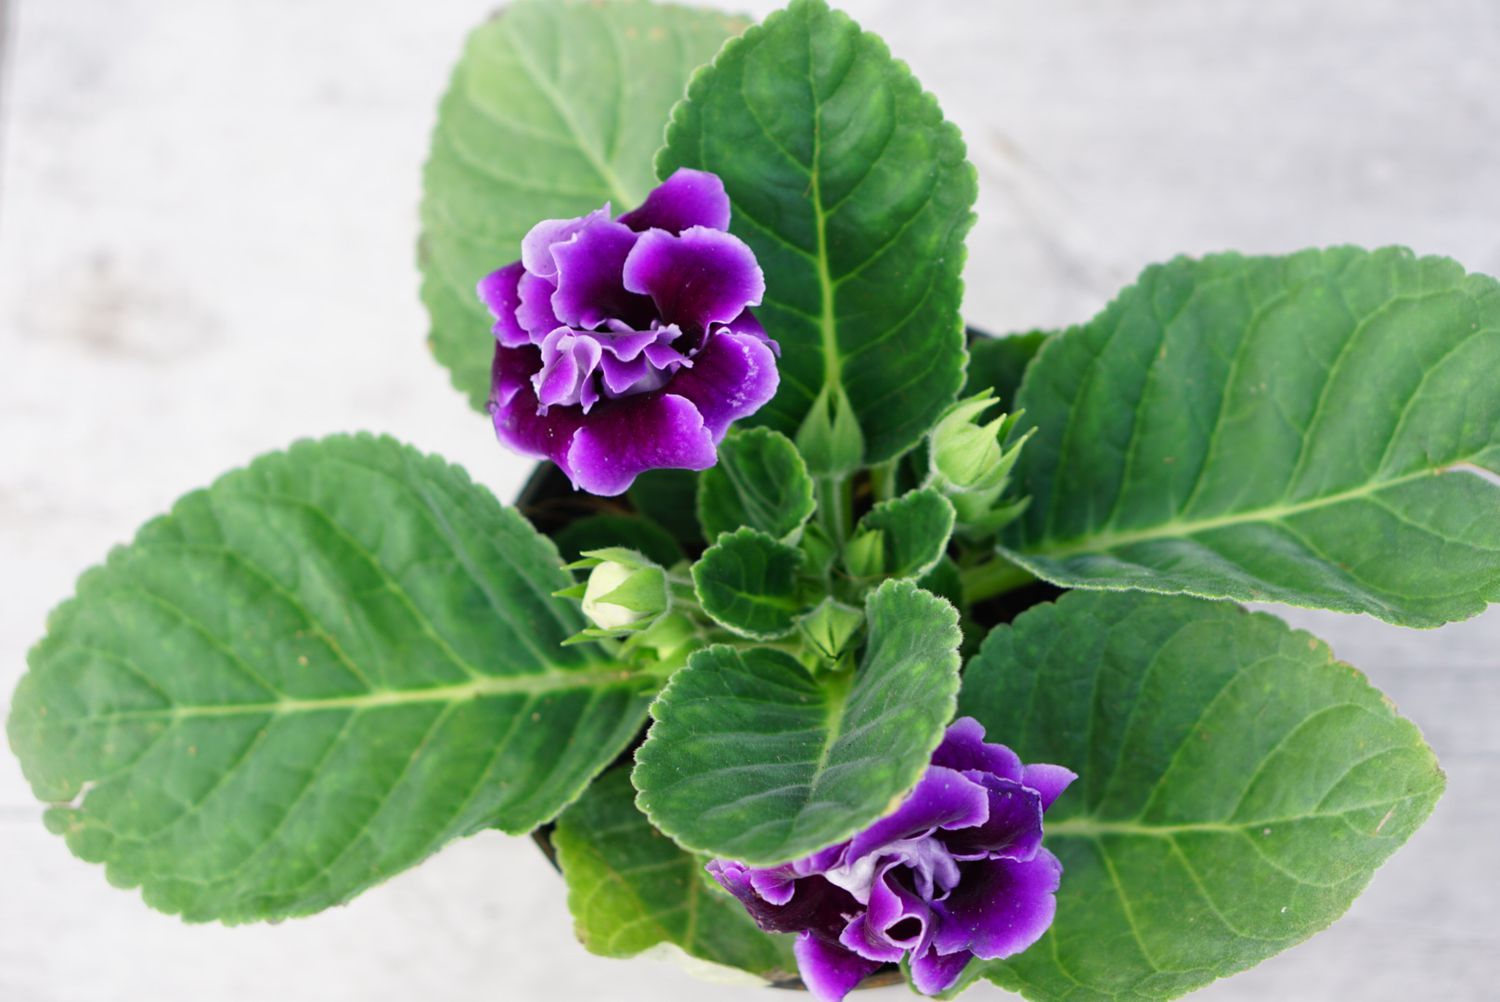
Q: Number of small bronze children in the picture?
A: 0